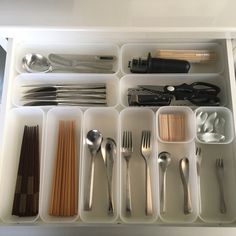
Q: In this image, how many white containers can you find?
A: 12